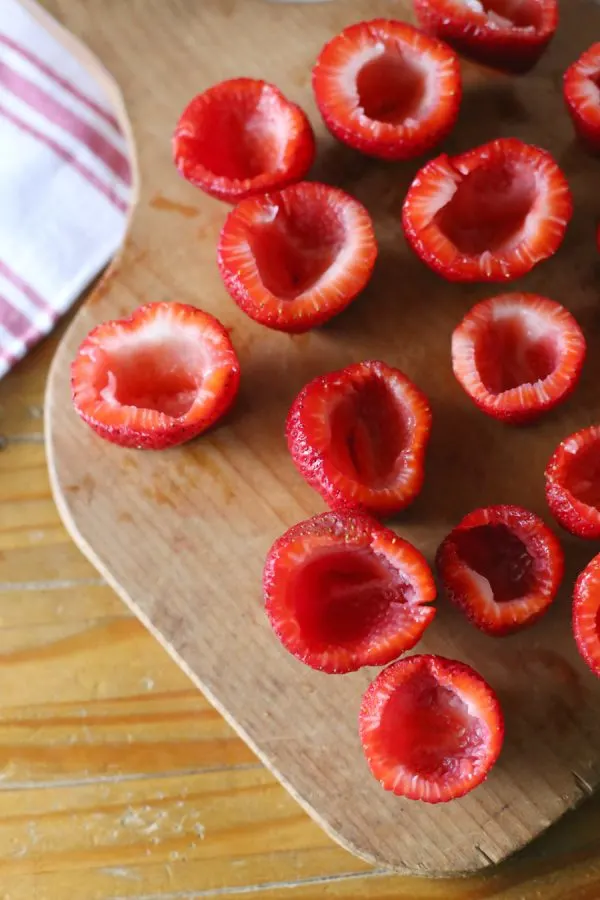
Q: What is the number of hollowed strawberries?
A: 14